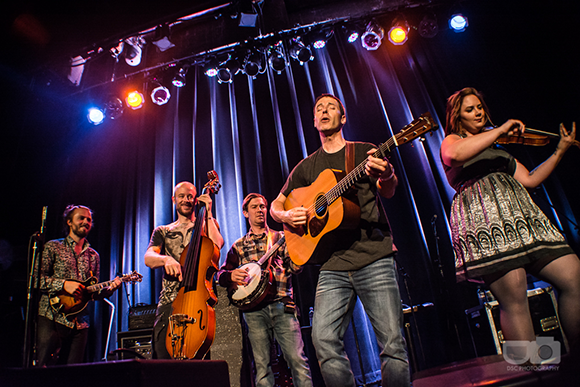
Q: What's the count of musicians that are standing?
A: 5